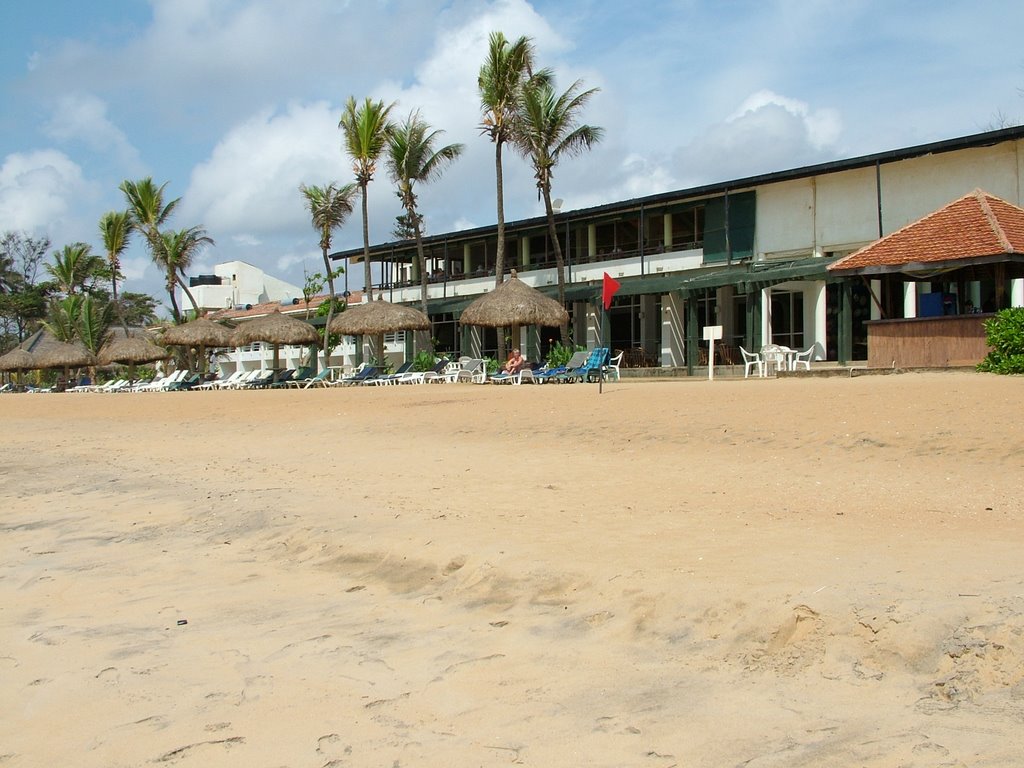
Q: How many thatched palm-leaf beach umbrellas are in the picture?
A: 7